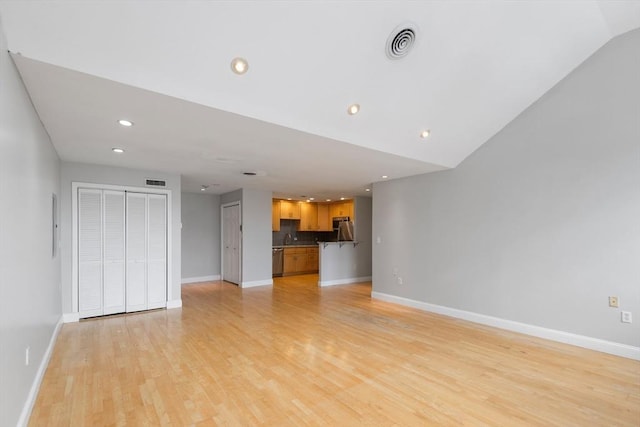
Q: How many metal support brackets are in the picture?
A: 3